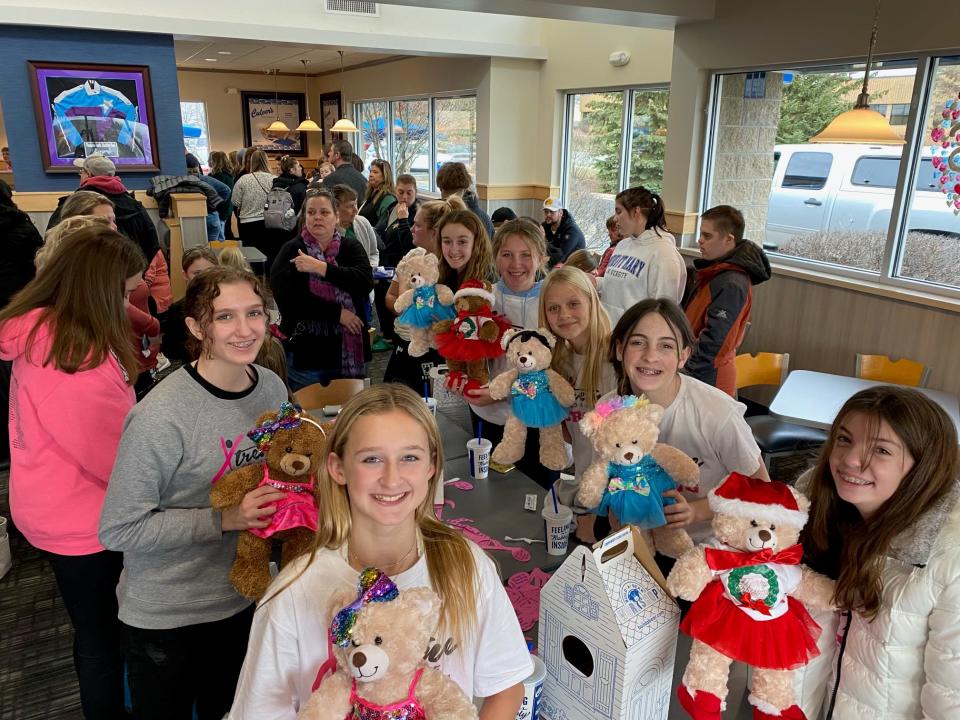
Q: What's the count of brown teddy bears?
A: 2